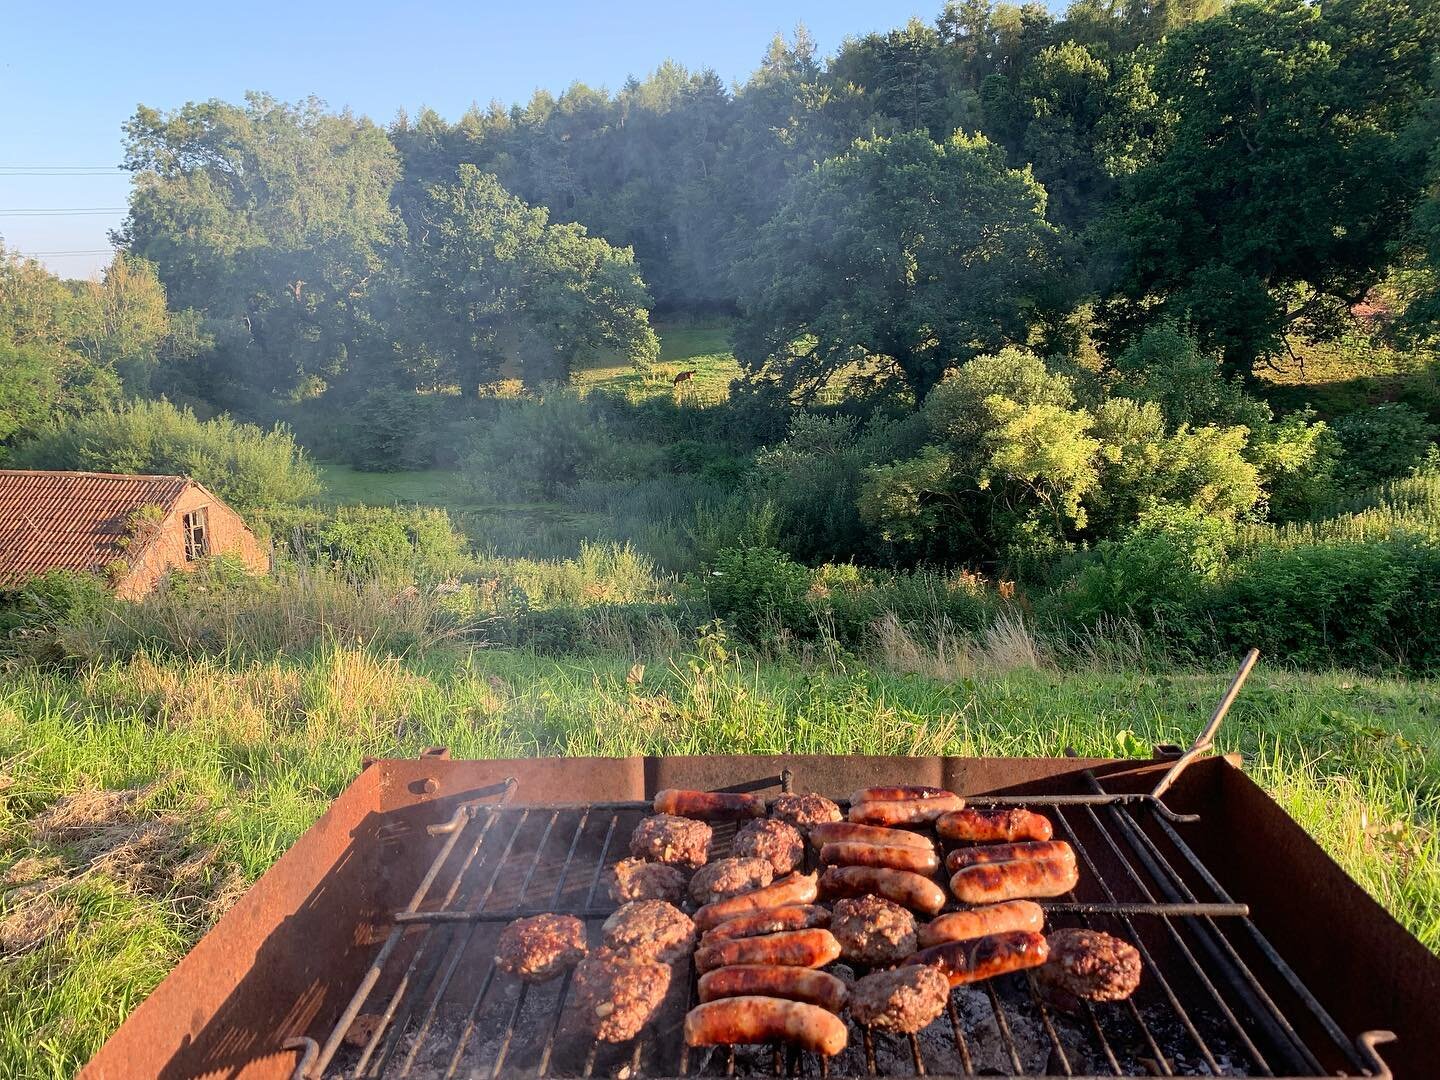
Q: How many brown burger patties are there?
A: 11